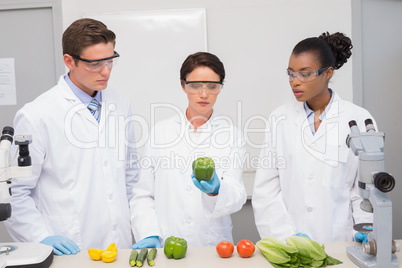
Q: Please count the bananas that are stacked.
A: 0